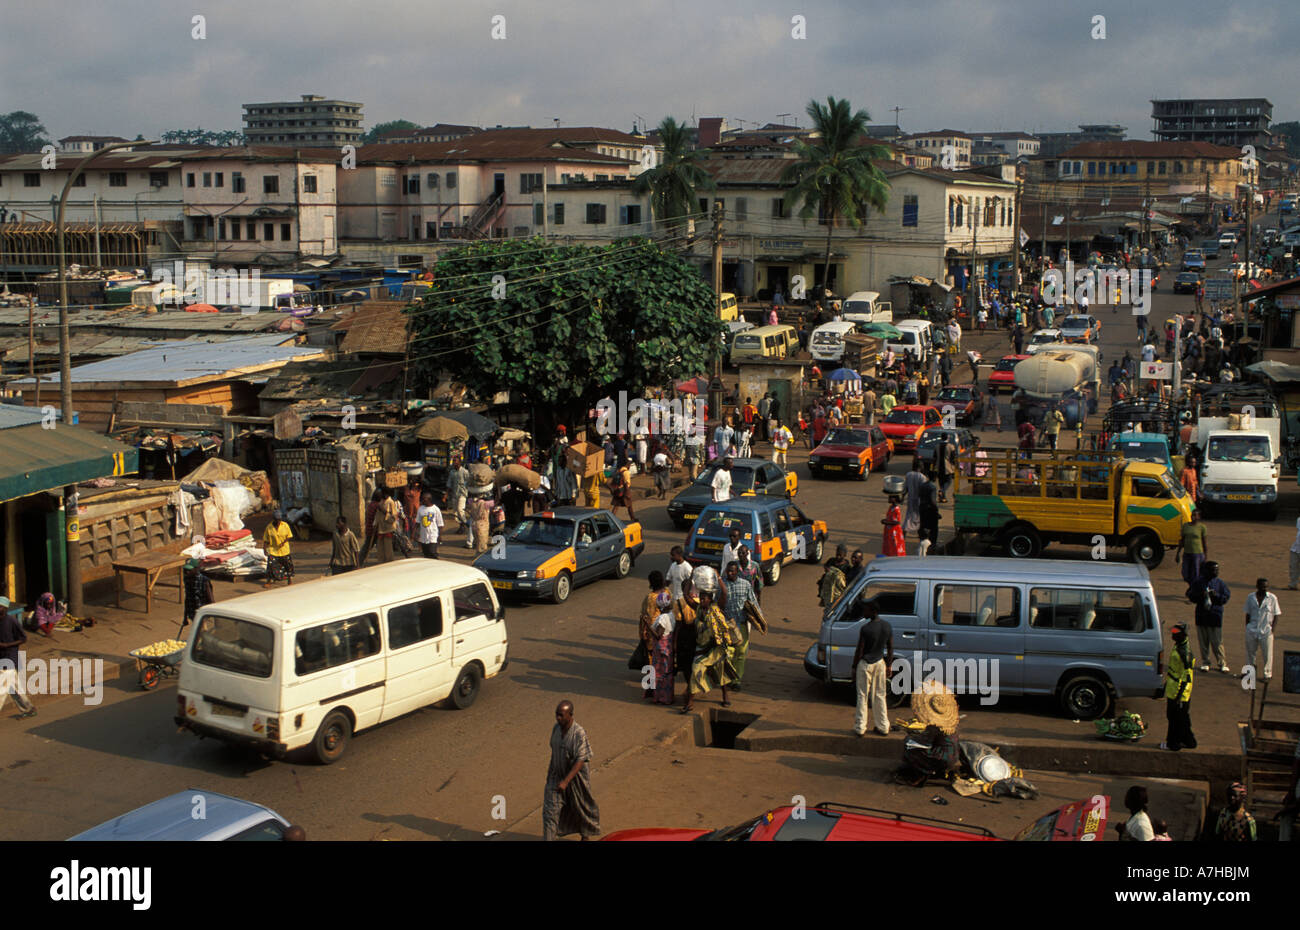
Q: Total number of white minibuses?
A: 4